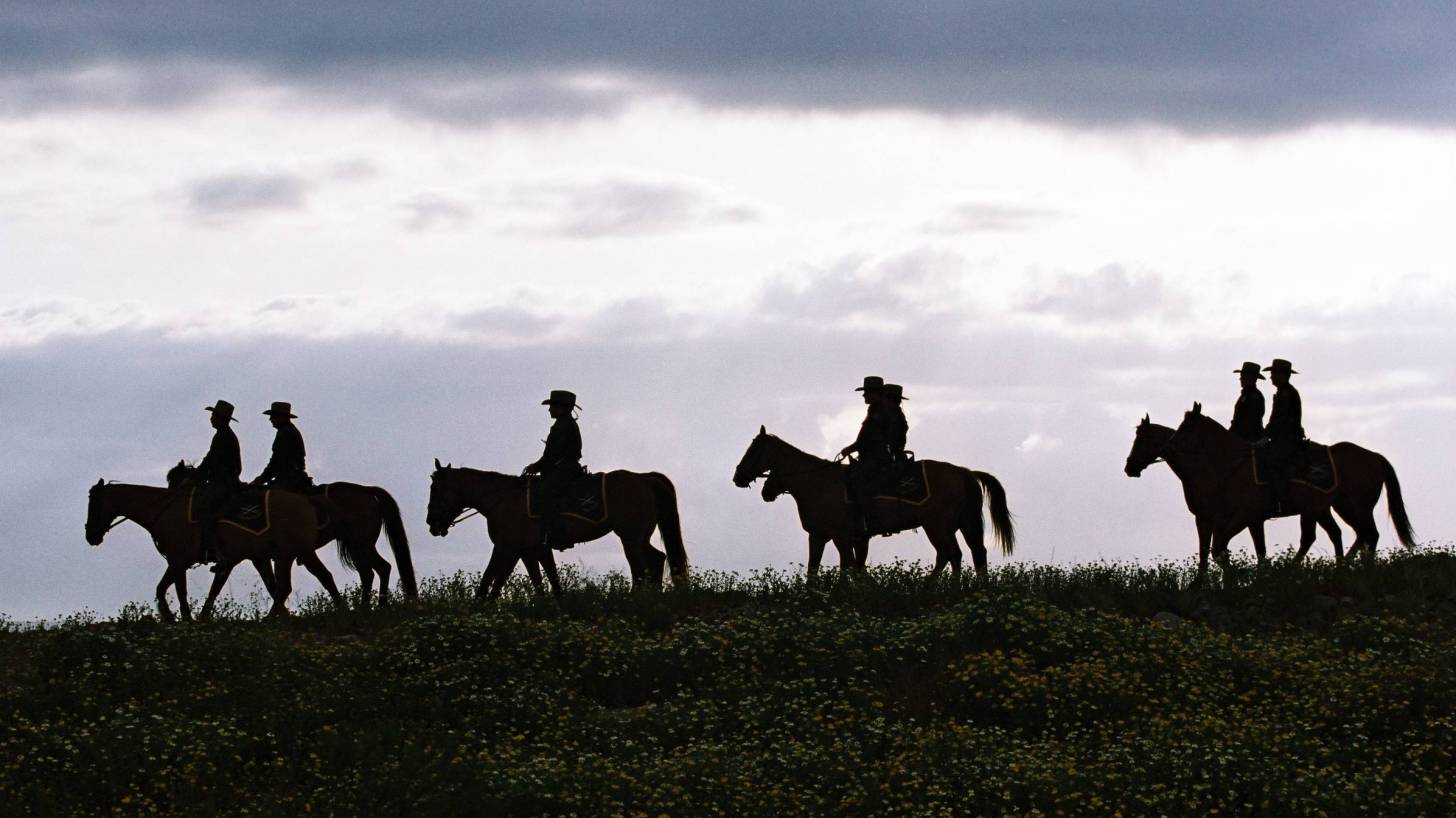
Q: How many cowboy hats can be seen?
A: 7